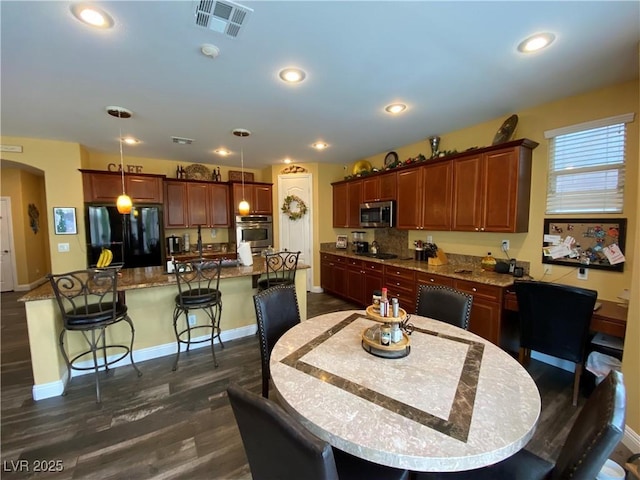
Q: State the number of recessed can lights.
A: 8